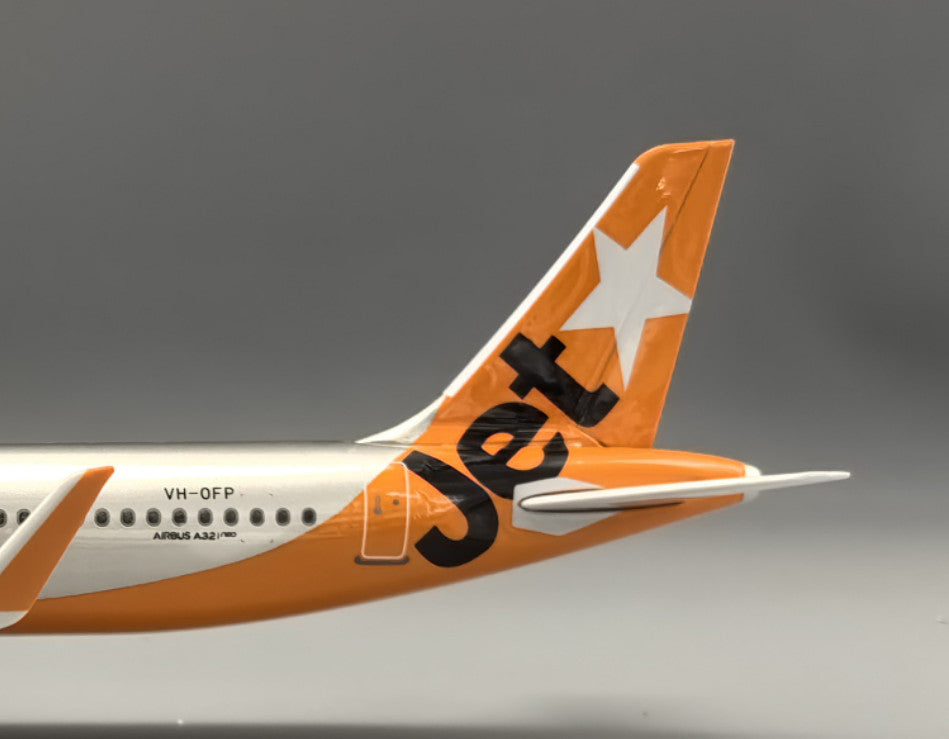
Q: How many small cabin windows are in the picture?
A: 11